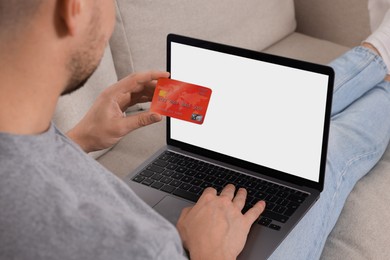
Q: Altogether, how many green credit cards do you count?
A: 0